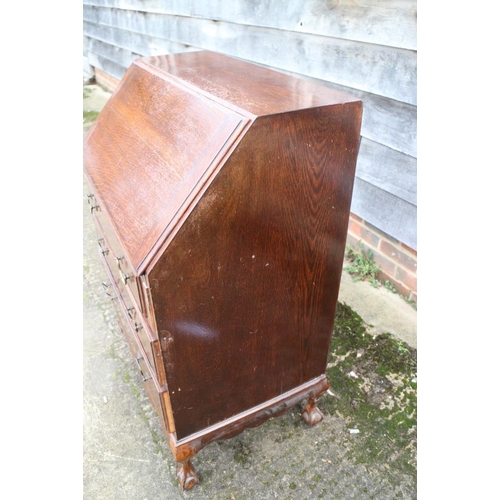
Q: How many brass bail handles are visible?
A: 6